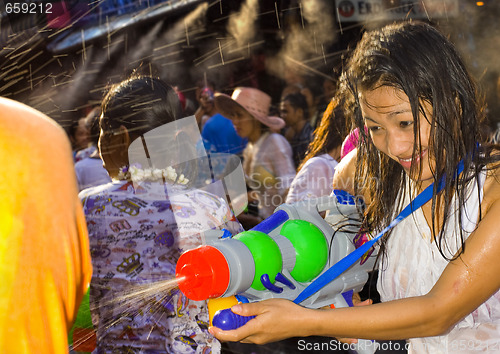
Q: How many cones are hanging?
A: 0